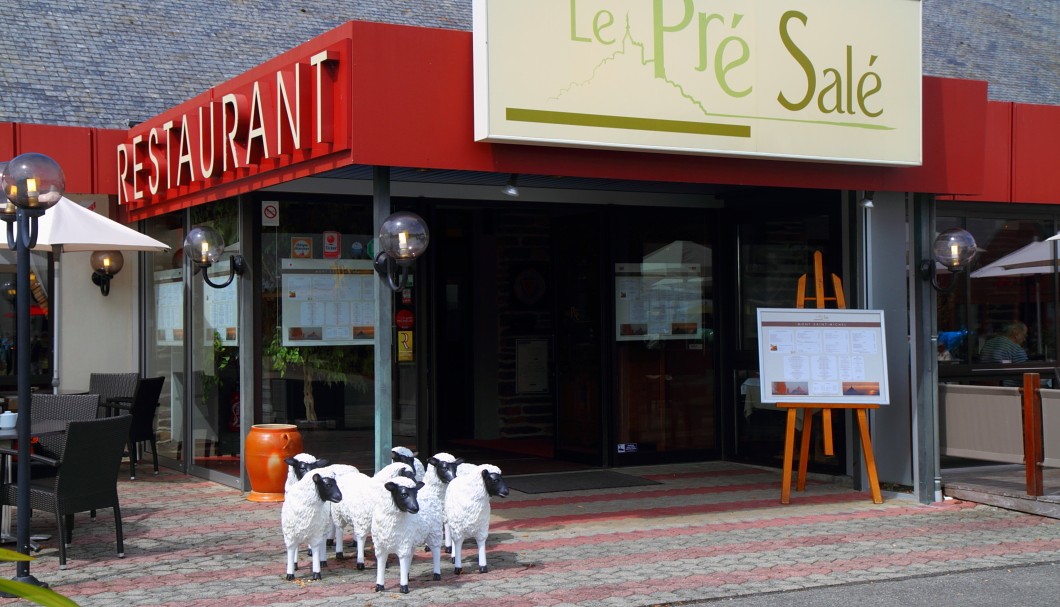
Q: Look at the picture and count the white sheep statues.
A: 7